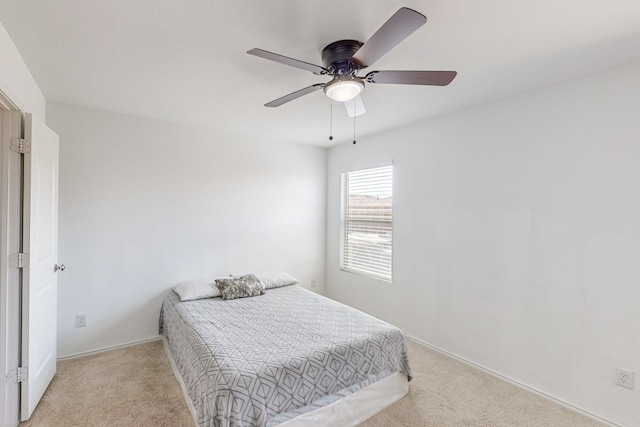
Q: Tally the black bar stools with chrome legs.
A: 0